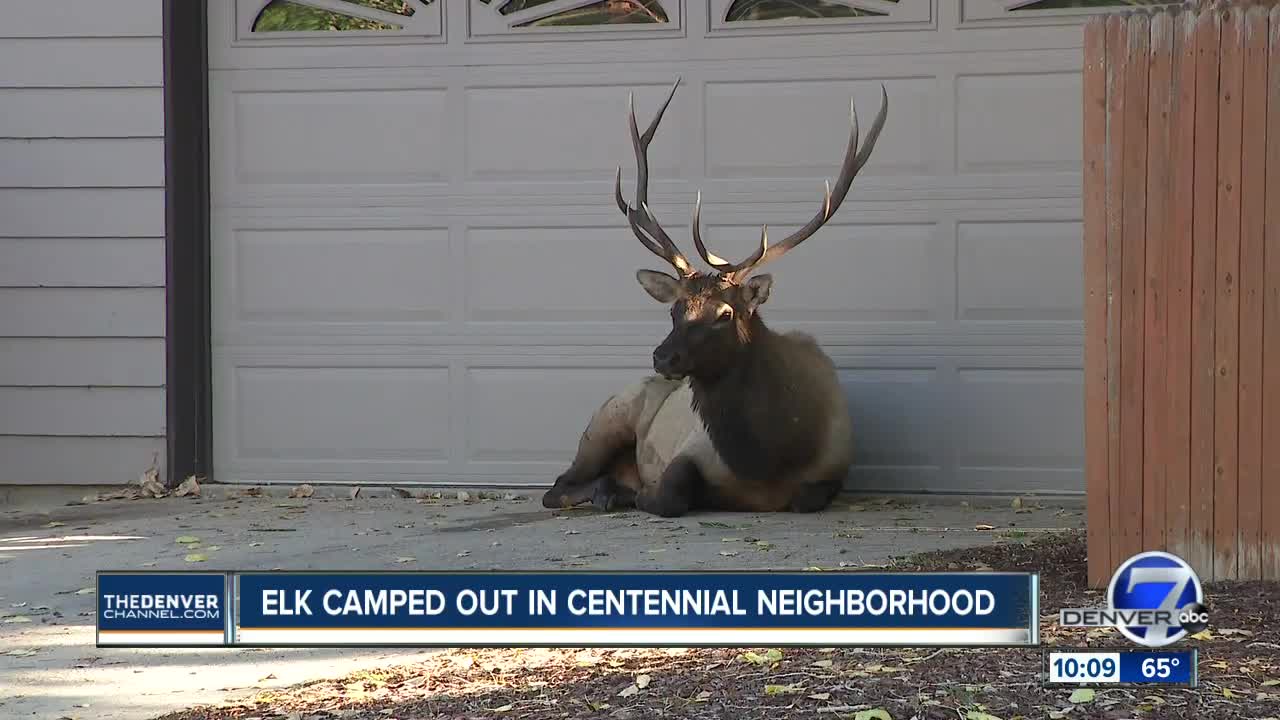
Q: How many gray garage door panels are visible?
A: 12